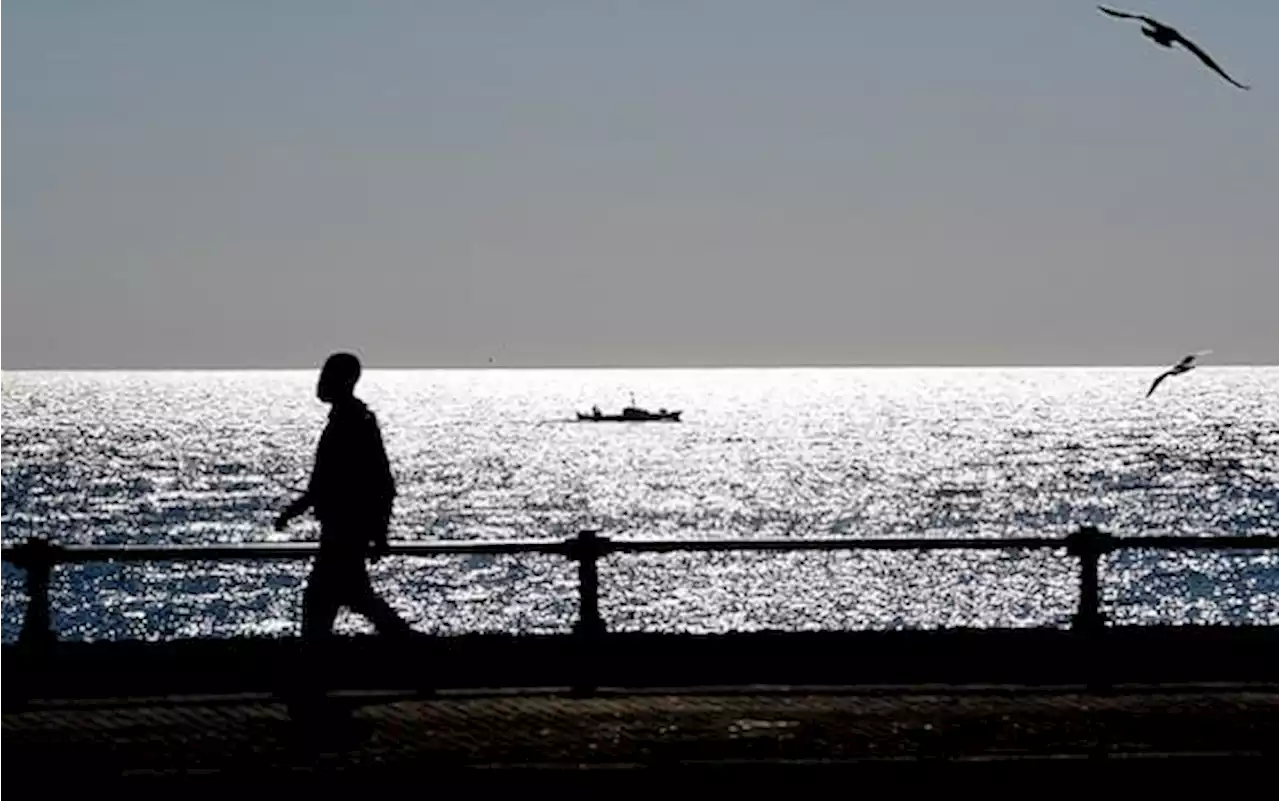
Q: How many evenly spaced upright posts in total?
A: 3